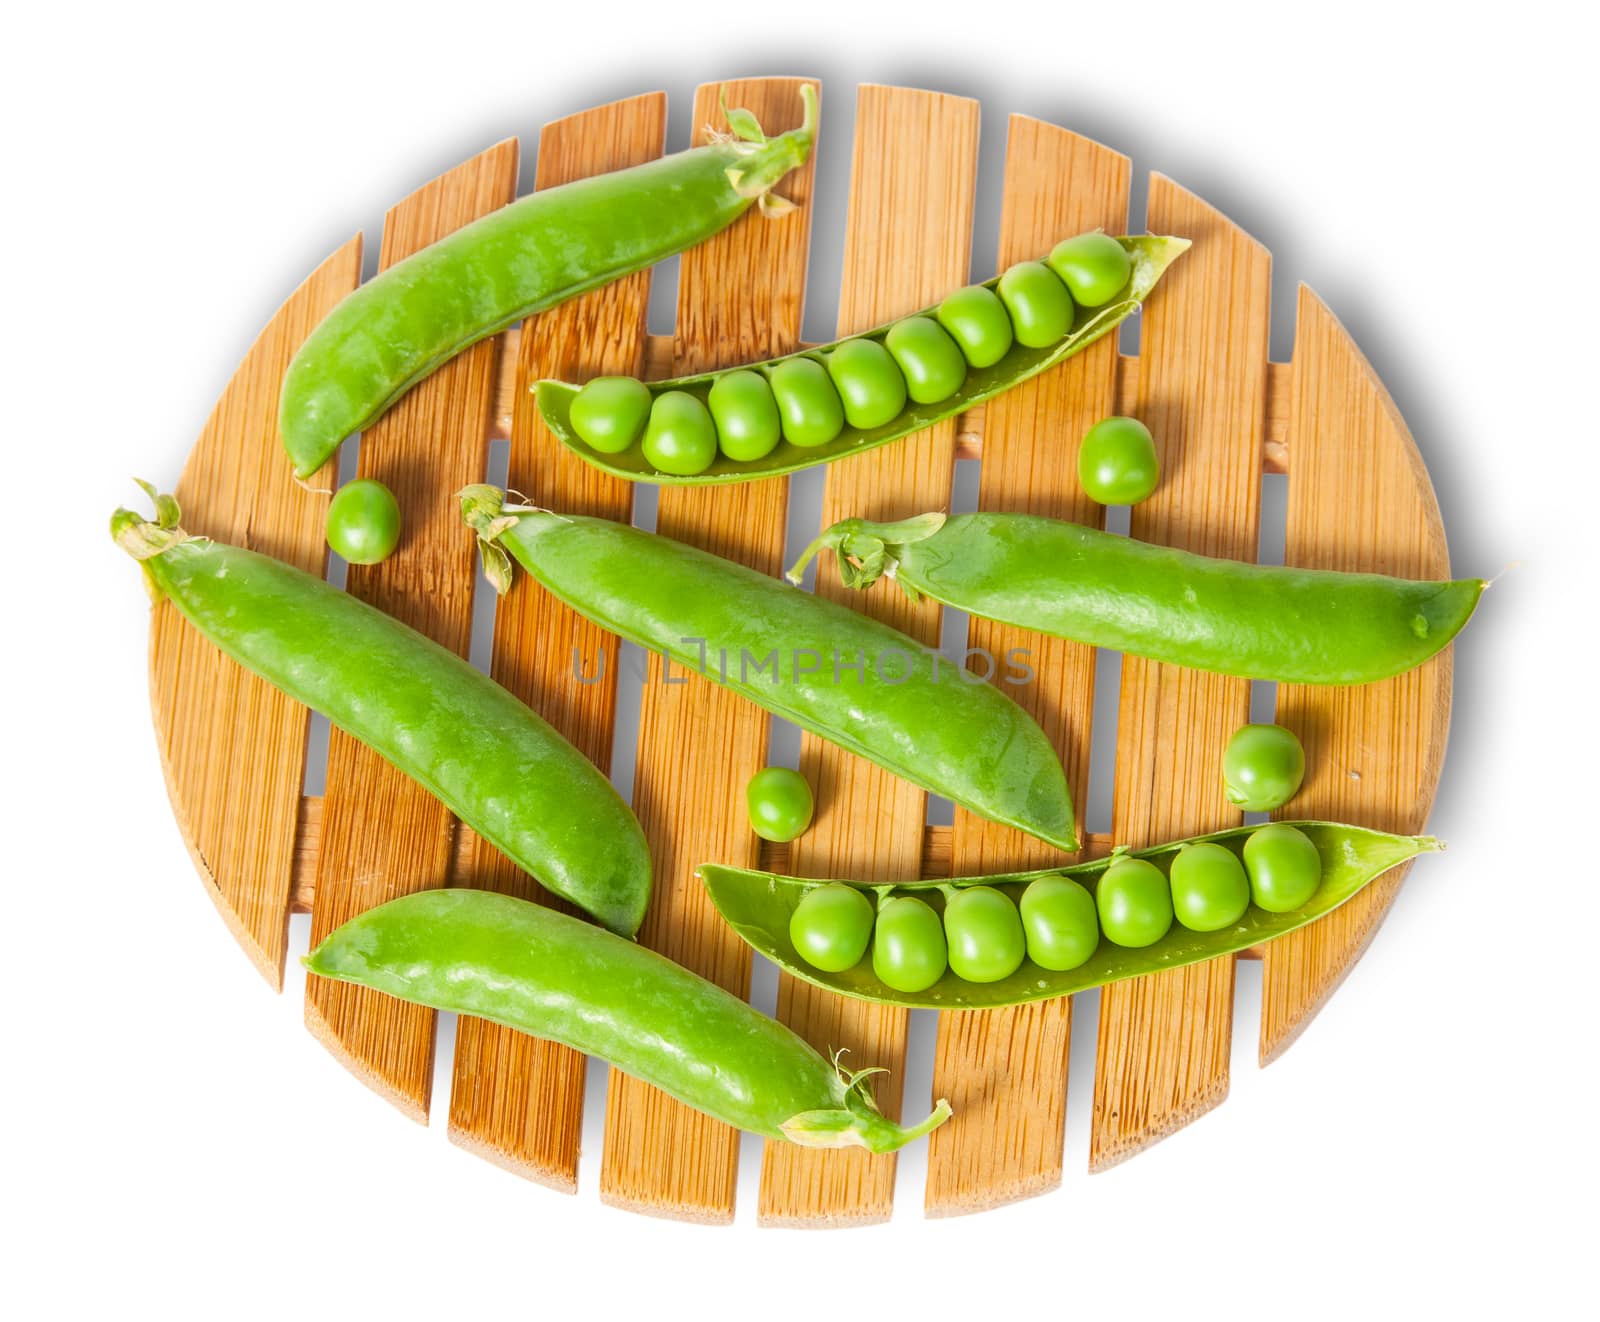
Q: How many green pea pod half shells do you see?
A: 2